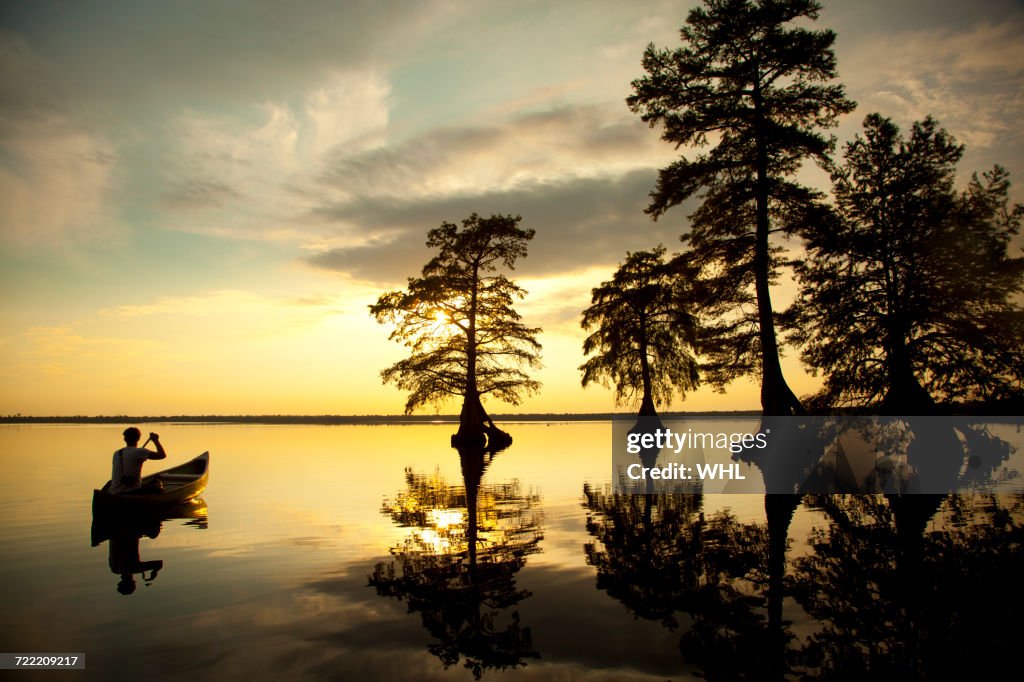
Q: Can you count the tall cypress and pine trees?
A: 4